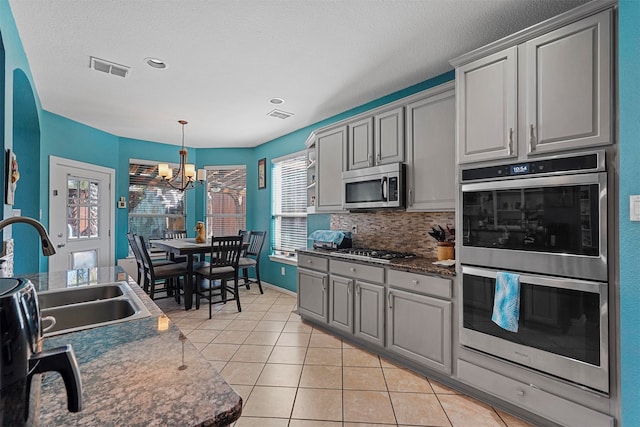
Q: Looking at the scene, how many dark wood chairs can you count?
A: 6